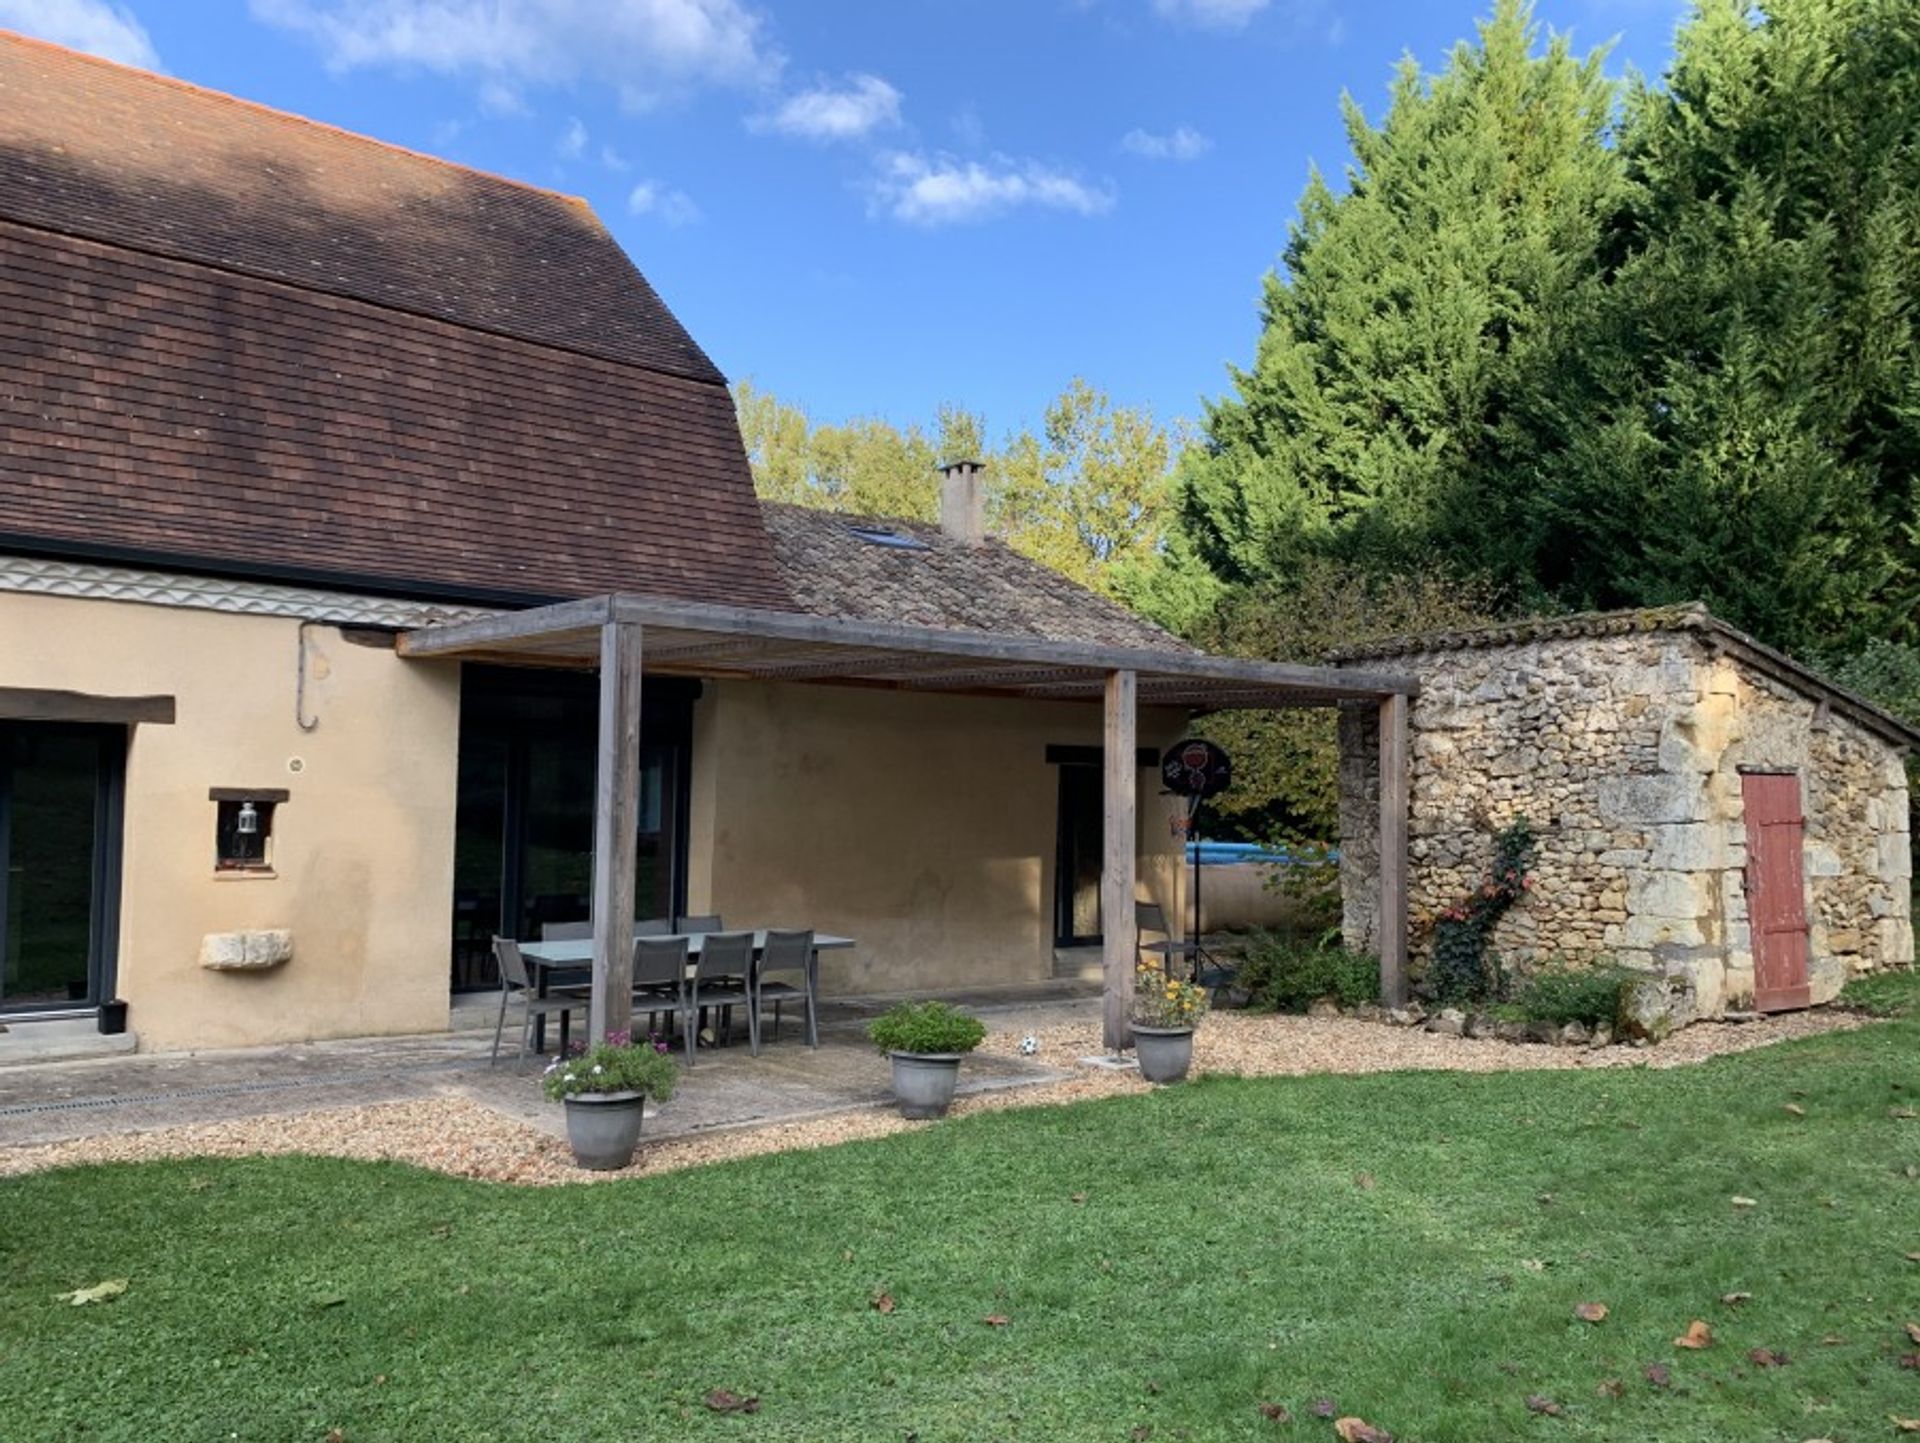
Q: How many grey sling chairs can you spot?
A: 8